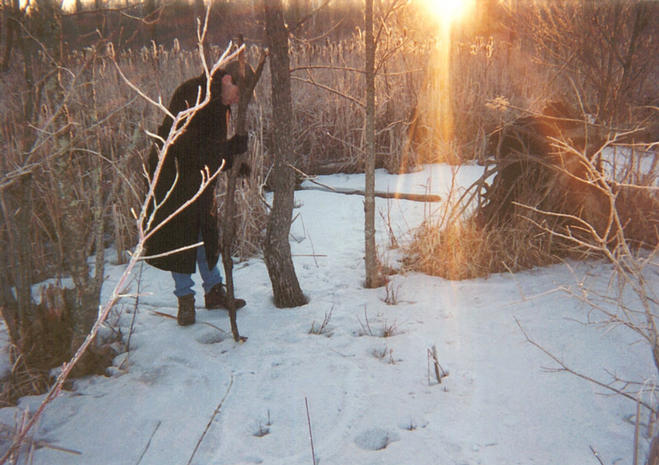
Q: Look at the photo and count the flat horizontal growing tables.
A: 0